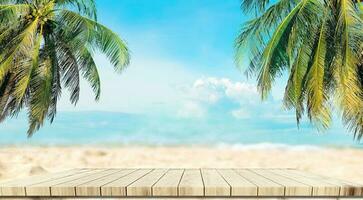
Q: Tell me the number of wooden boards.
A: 14